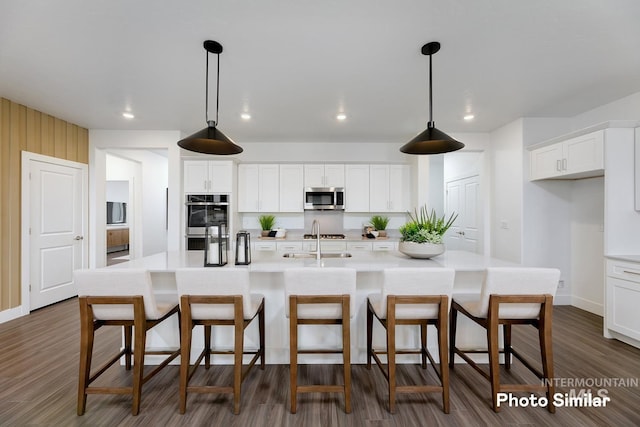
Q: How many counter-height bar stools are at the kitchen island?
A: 5